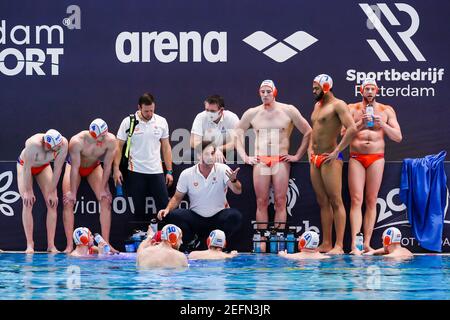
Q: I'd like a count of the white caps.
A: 10